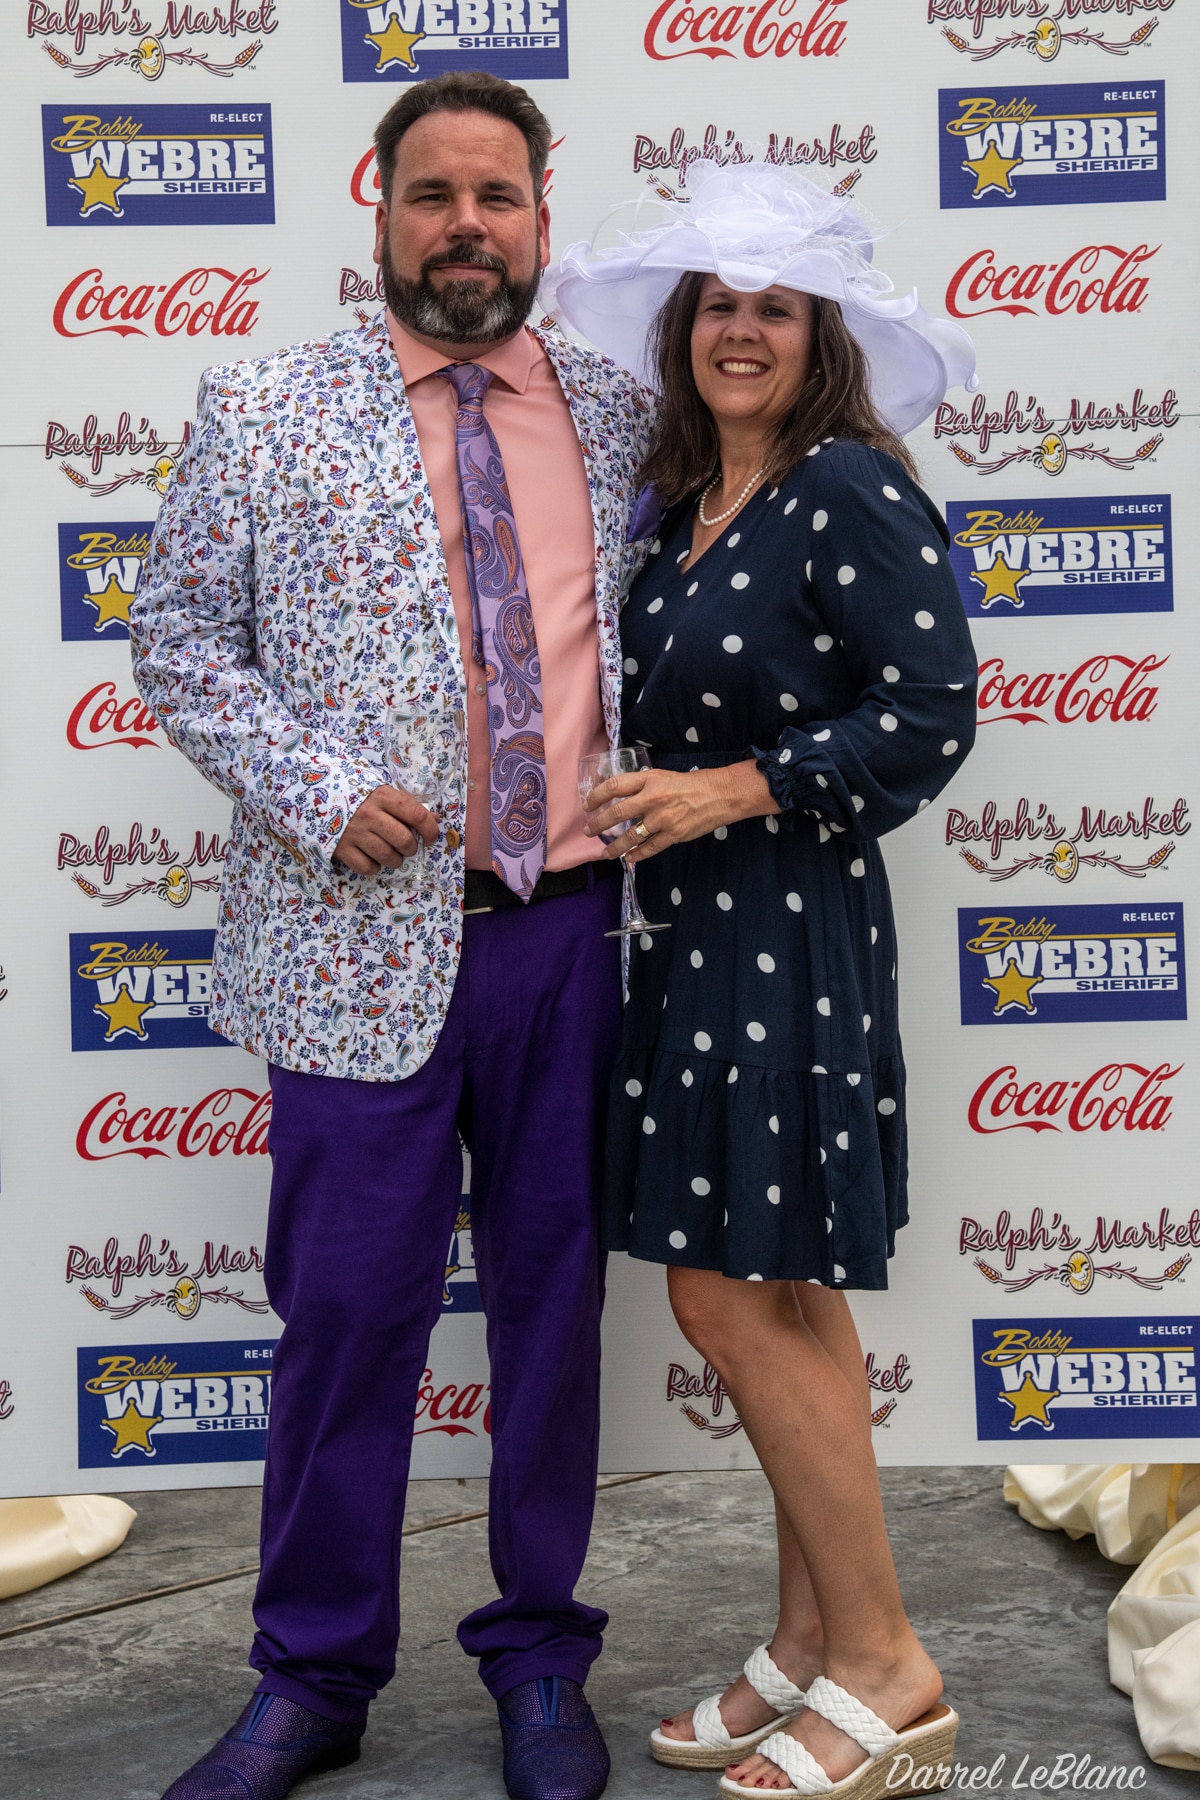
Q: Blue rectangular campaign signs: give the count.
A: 10